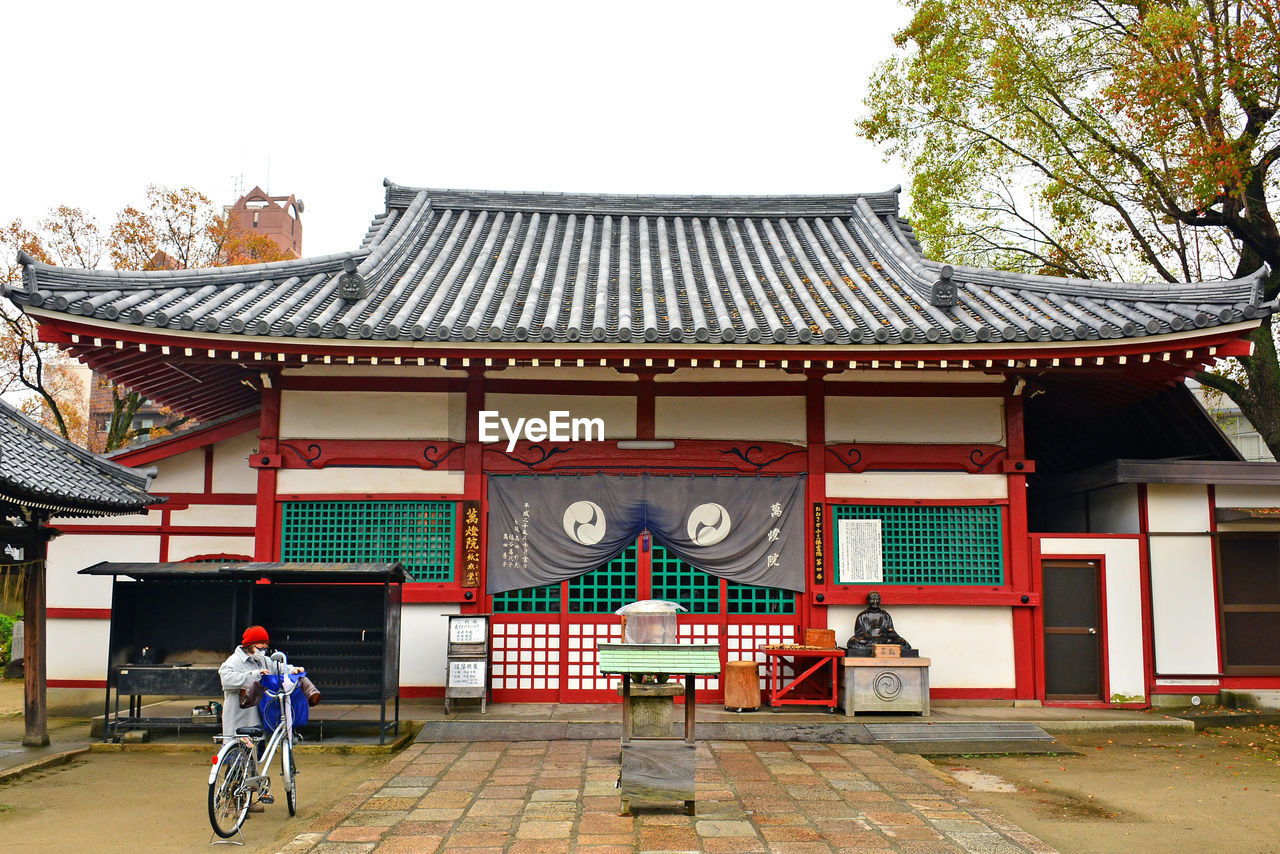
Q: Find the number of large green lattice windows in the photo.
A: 2